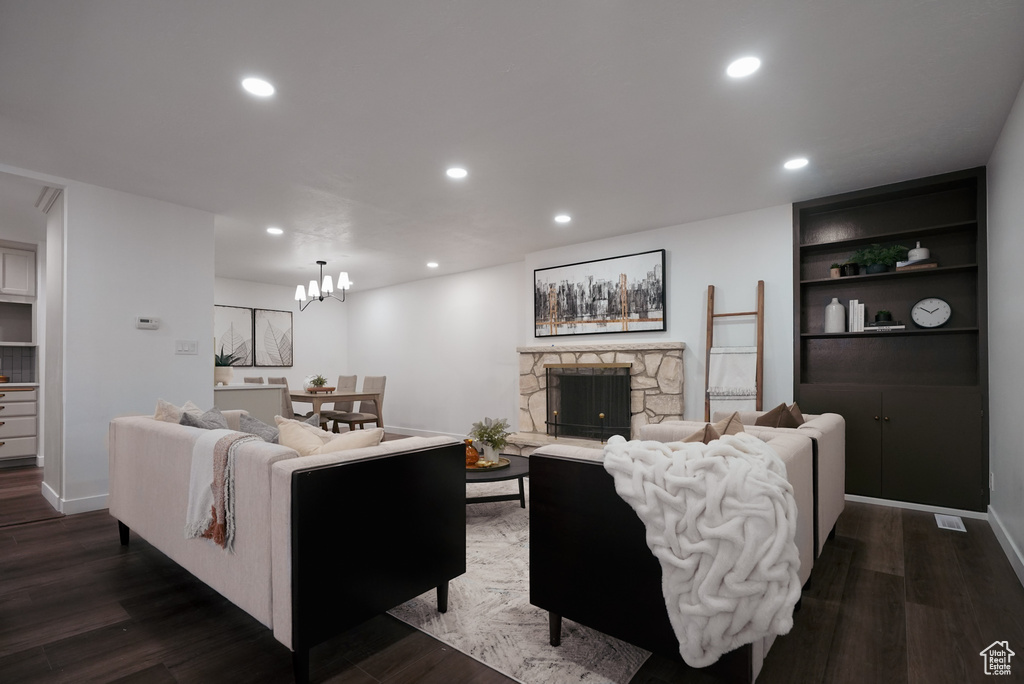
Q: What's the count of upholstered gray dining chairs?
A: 4